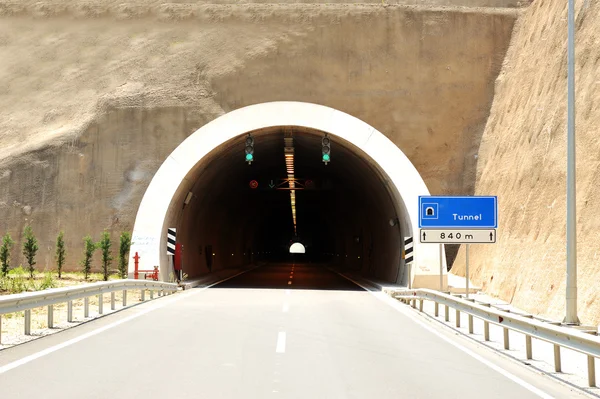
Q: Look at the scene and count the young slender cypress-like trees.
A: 6